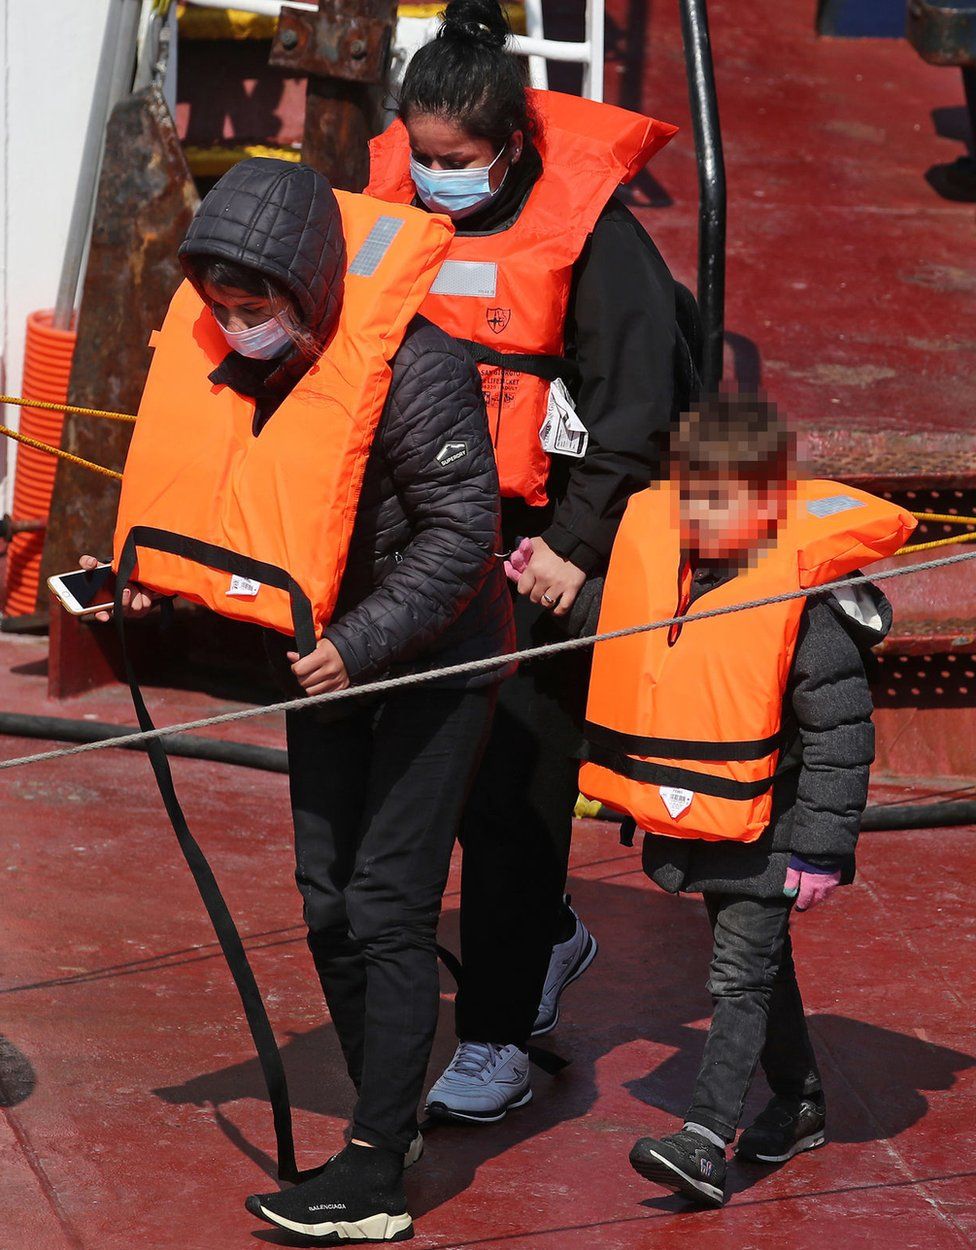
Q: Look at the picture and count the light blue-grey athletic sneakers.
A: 2